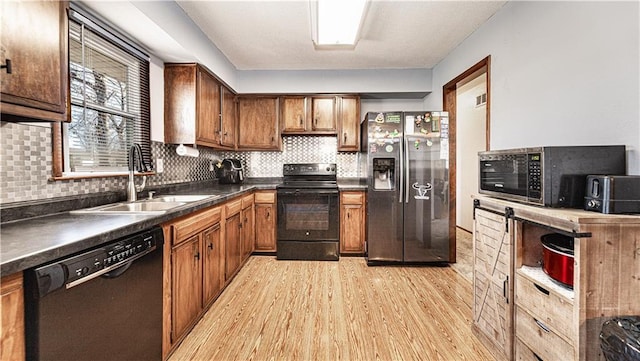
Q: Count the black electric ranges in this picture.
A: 1